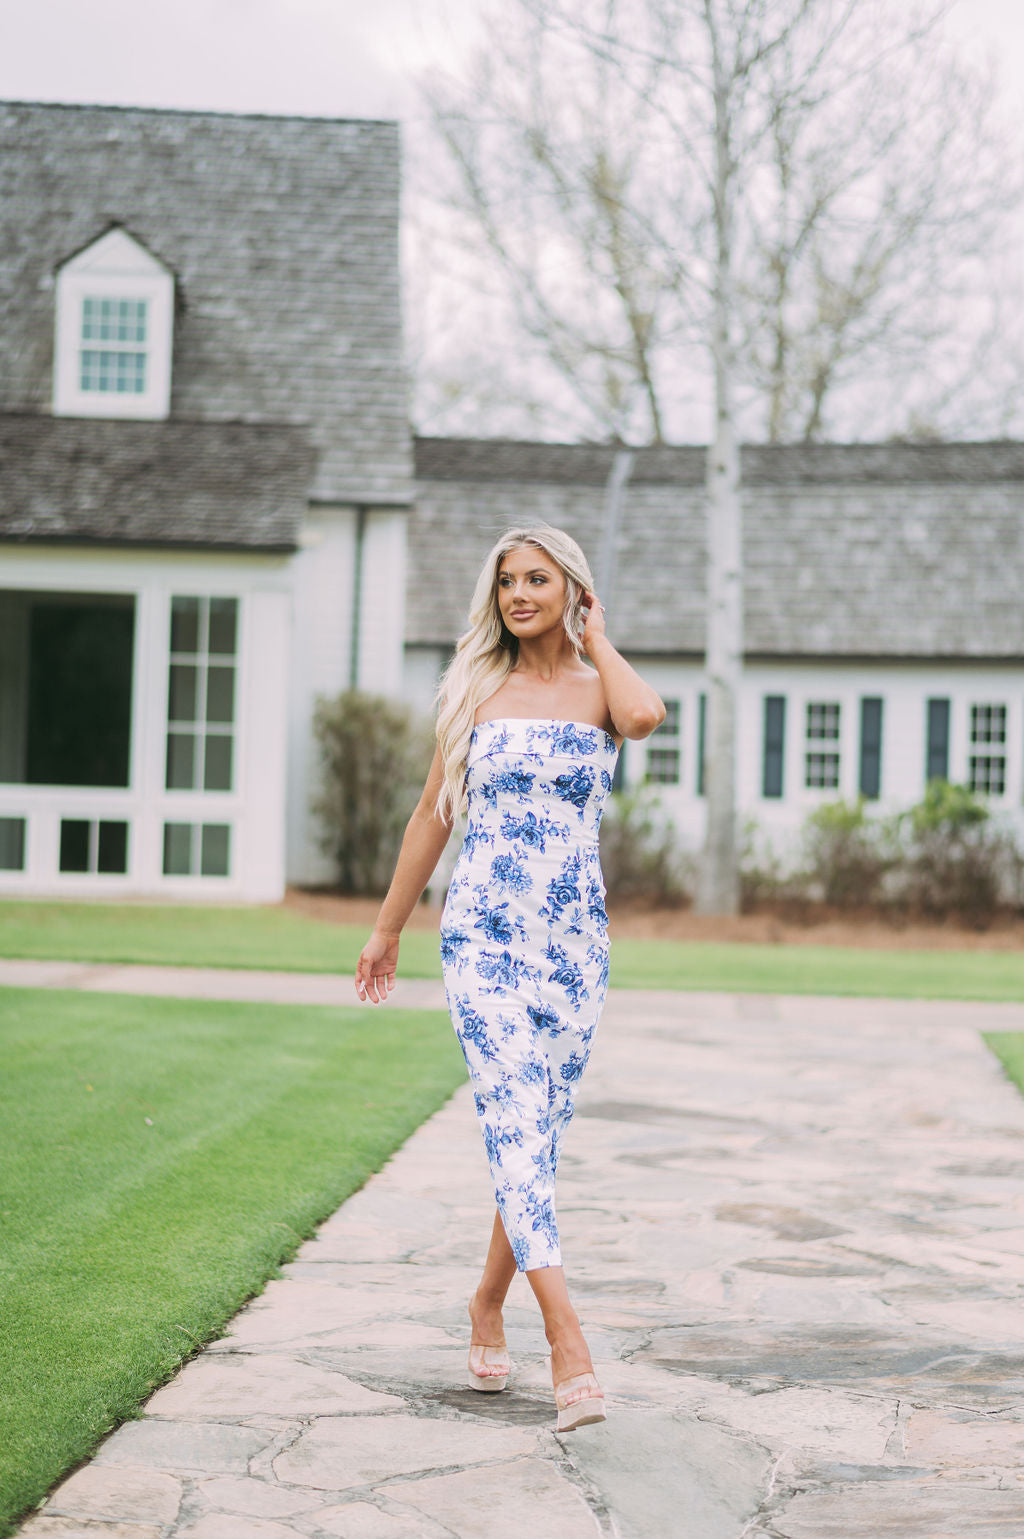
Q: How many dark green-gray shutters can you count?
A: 5